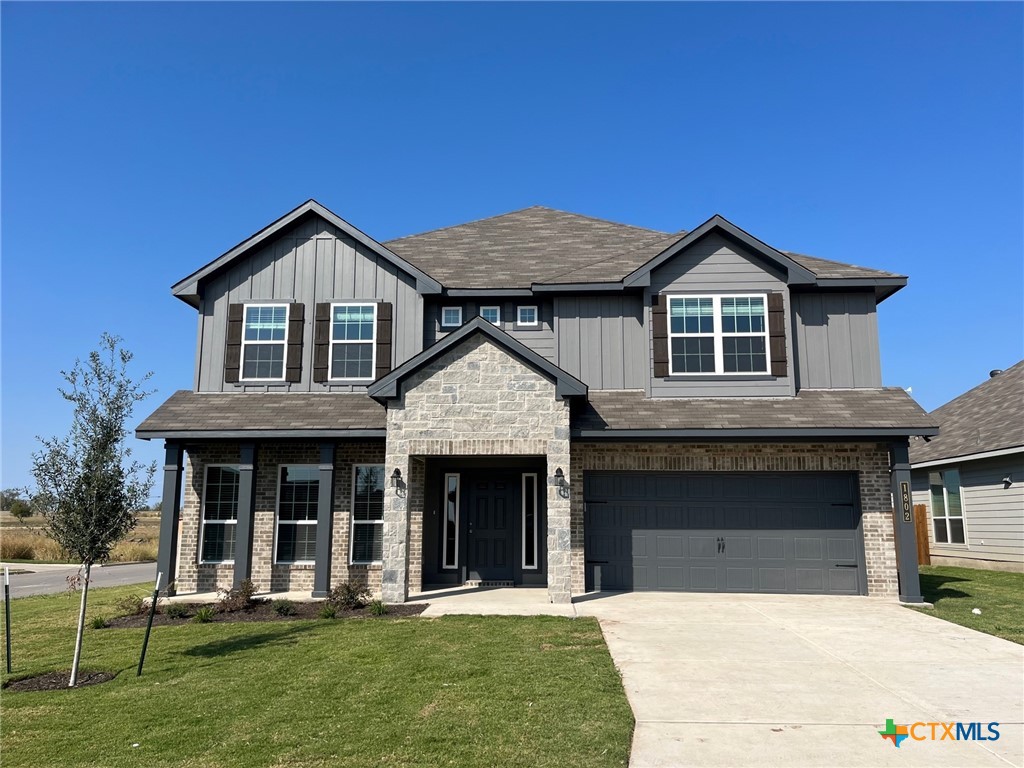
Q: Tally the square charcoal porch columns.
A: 4